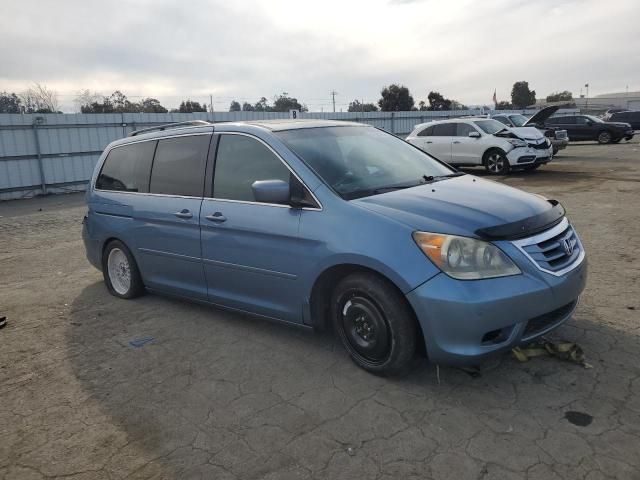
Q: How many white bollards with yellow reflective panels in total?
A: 0